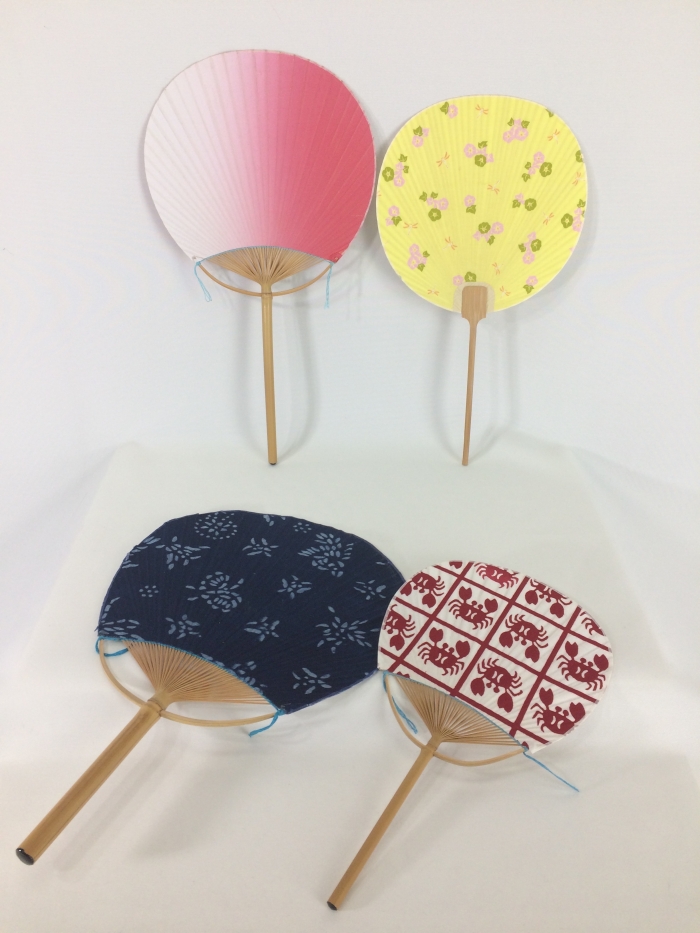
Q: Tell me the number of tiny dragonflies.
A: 11